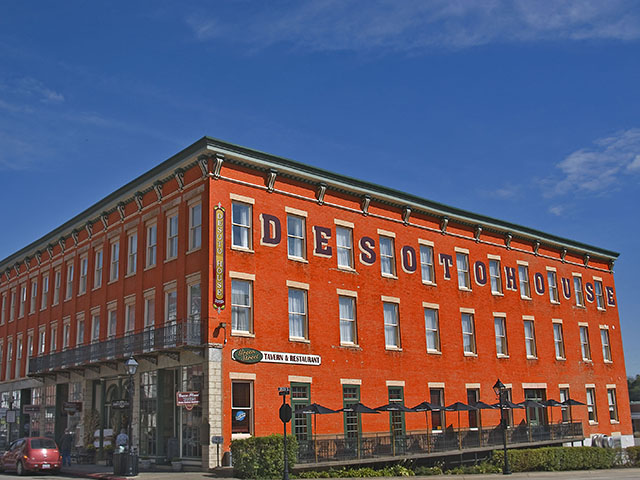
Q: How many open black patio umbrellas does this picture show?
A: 10